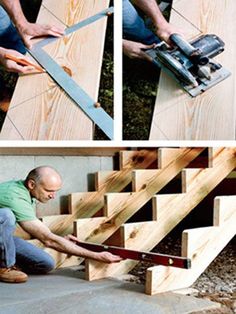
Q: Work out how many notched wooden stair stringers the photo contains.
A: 4